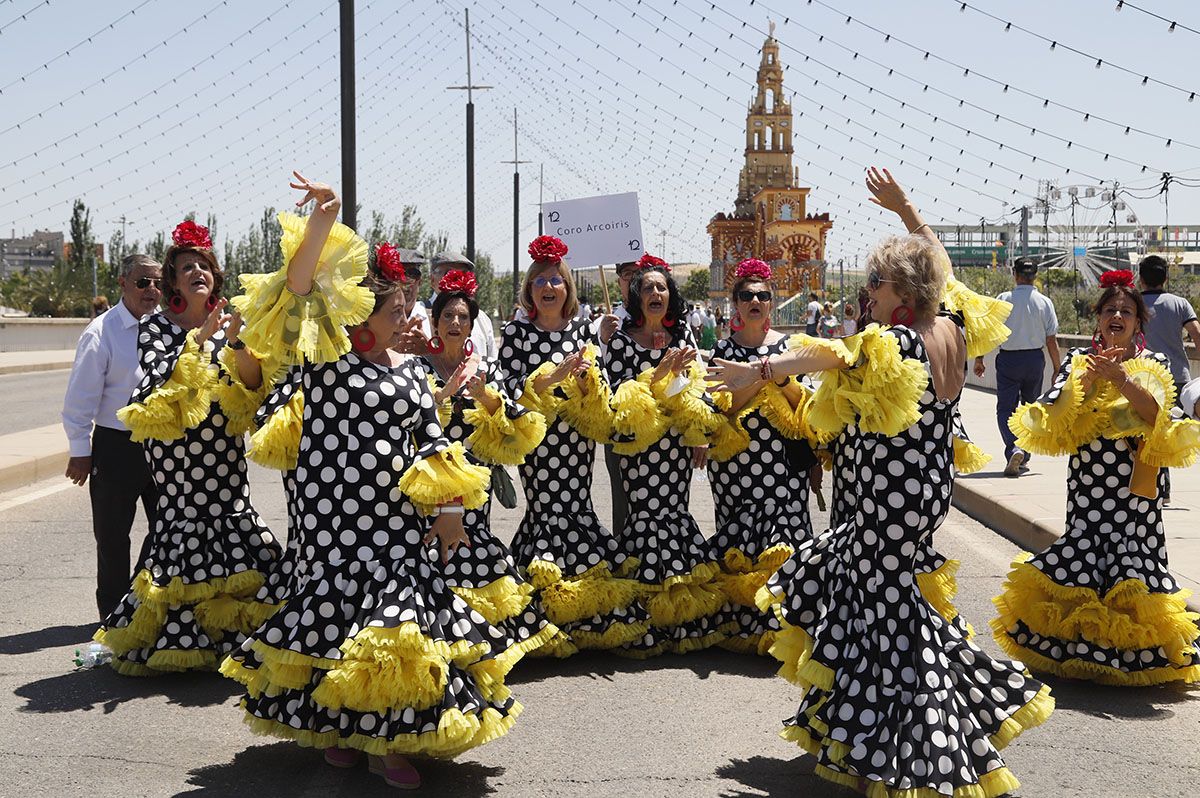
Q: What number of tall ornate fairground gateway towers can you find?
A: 1